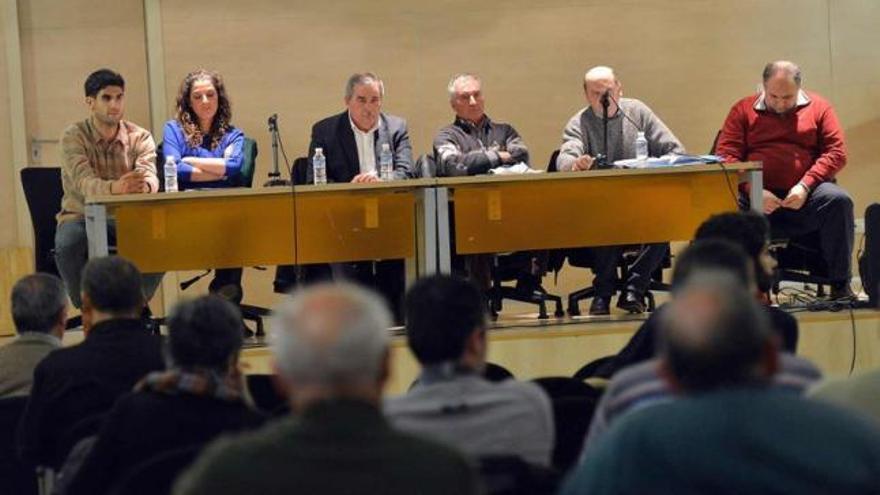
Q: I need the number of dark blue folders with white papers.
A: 1